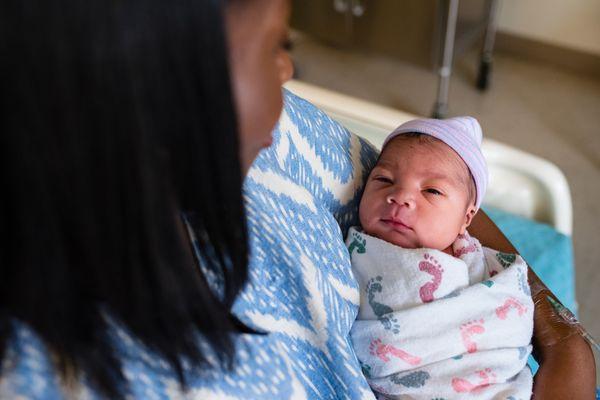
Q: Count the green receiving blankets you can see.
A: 0